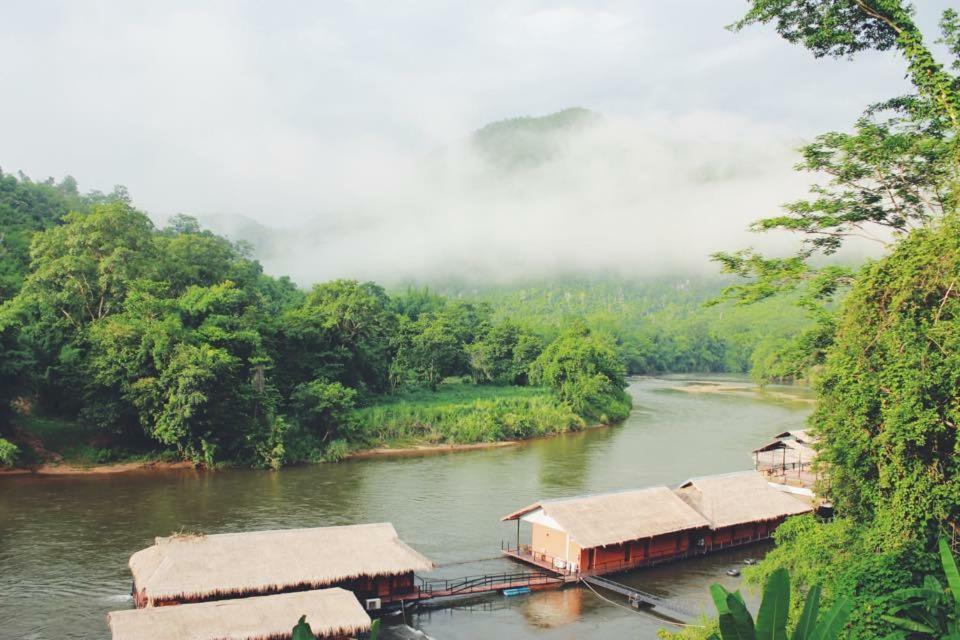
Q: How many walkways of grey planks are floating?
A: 1